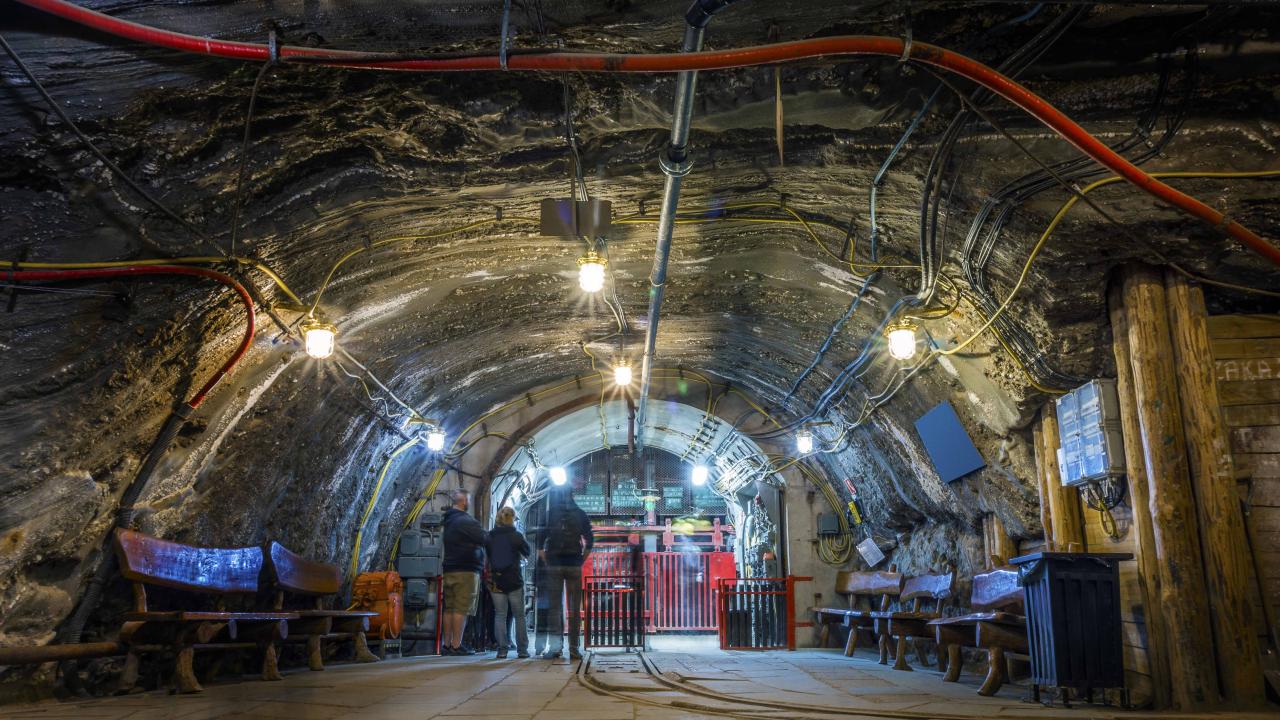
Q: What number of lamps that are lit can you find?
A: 8